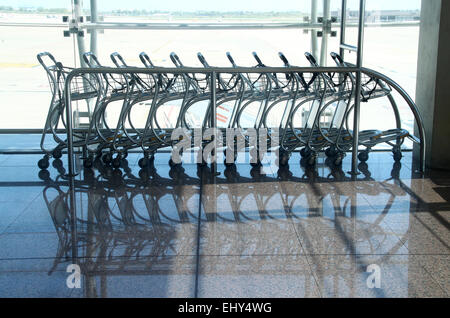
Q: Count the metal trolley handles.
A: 11